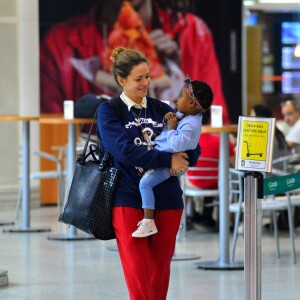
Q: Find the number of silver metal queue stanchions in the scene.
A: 1